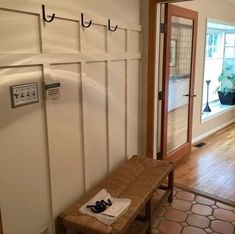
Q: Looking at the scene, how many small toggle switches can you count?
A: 4